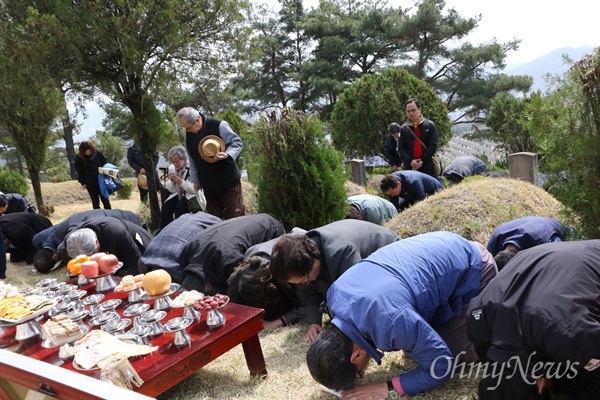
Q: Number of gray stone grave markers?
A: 2